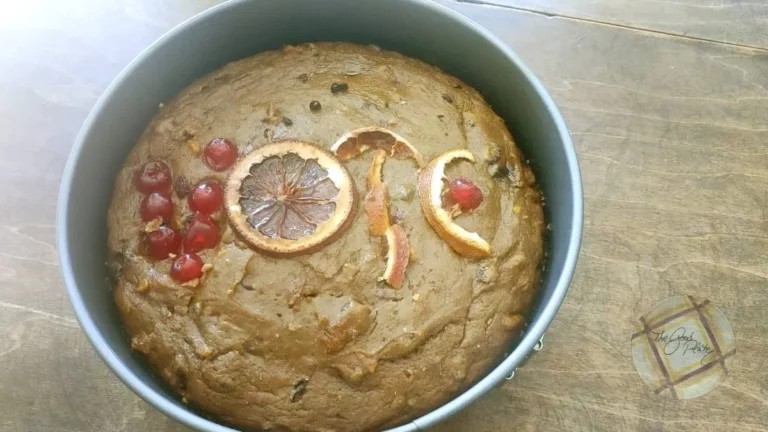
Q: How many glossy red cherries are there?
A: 8